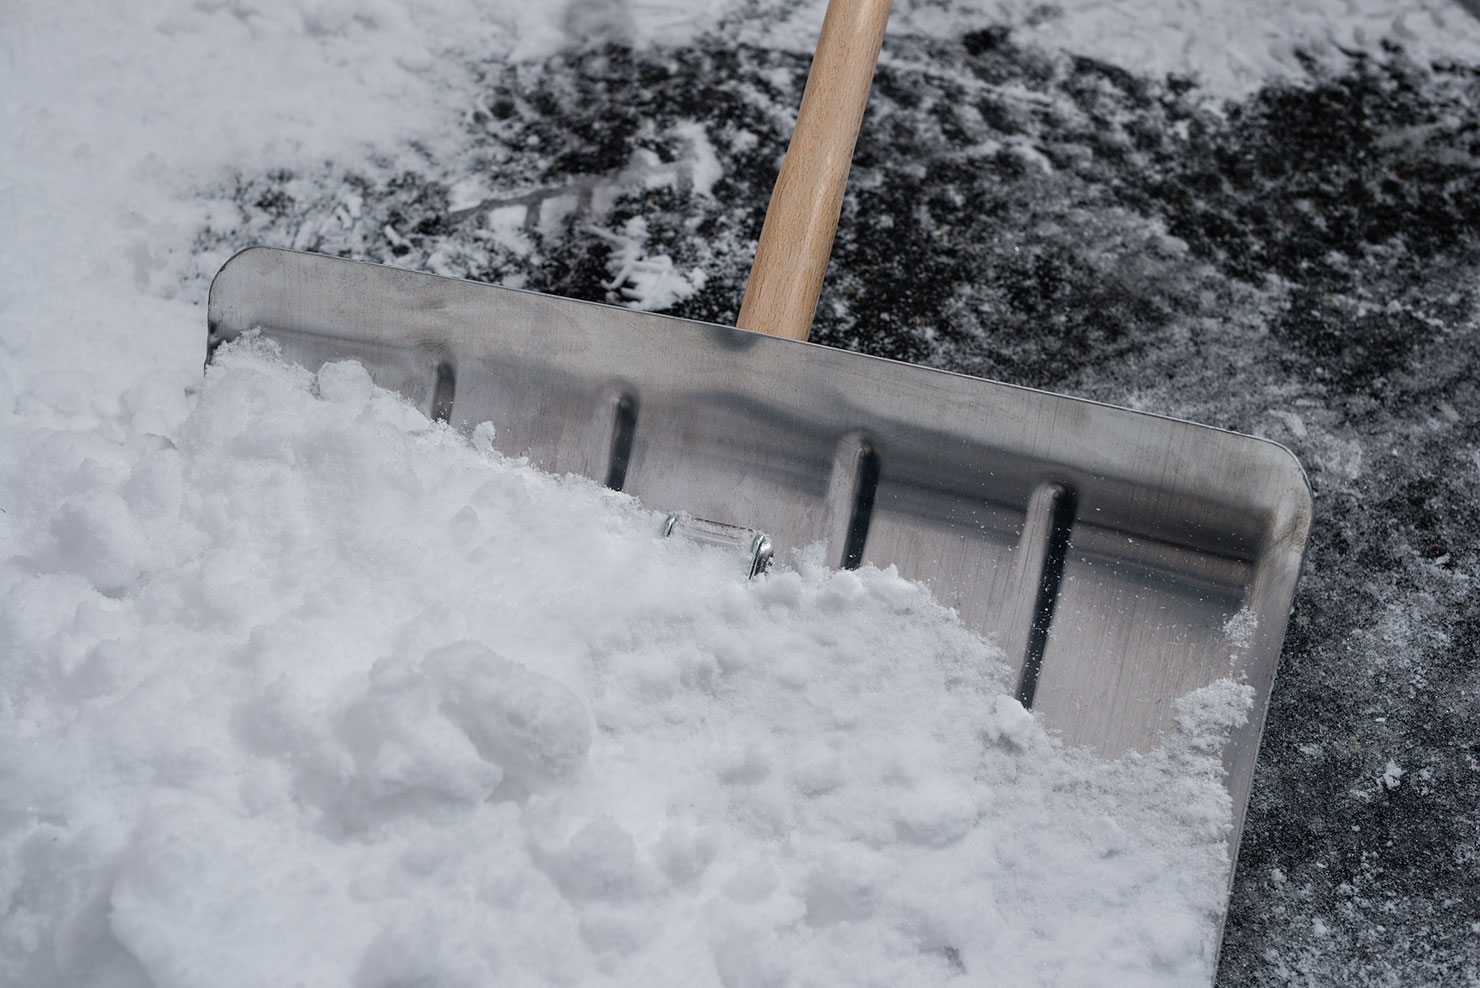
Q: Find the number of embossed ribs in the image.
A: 4